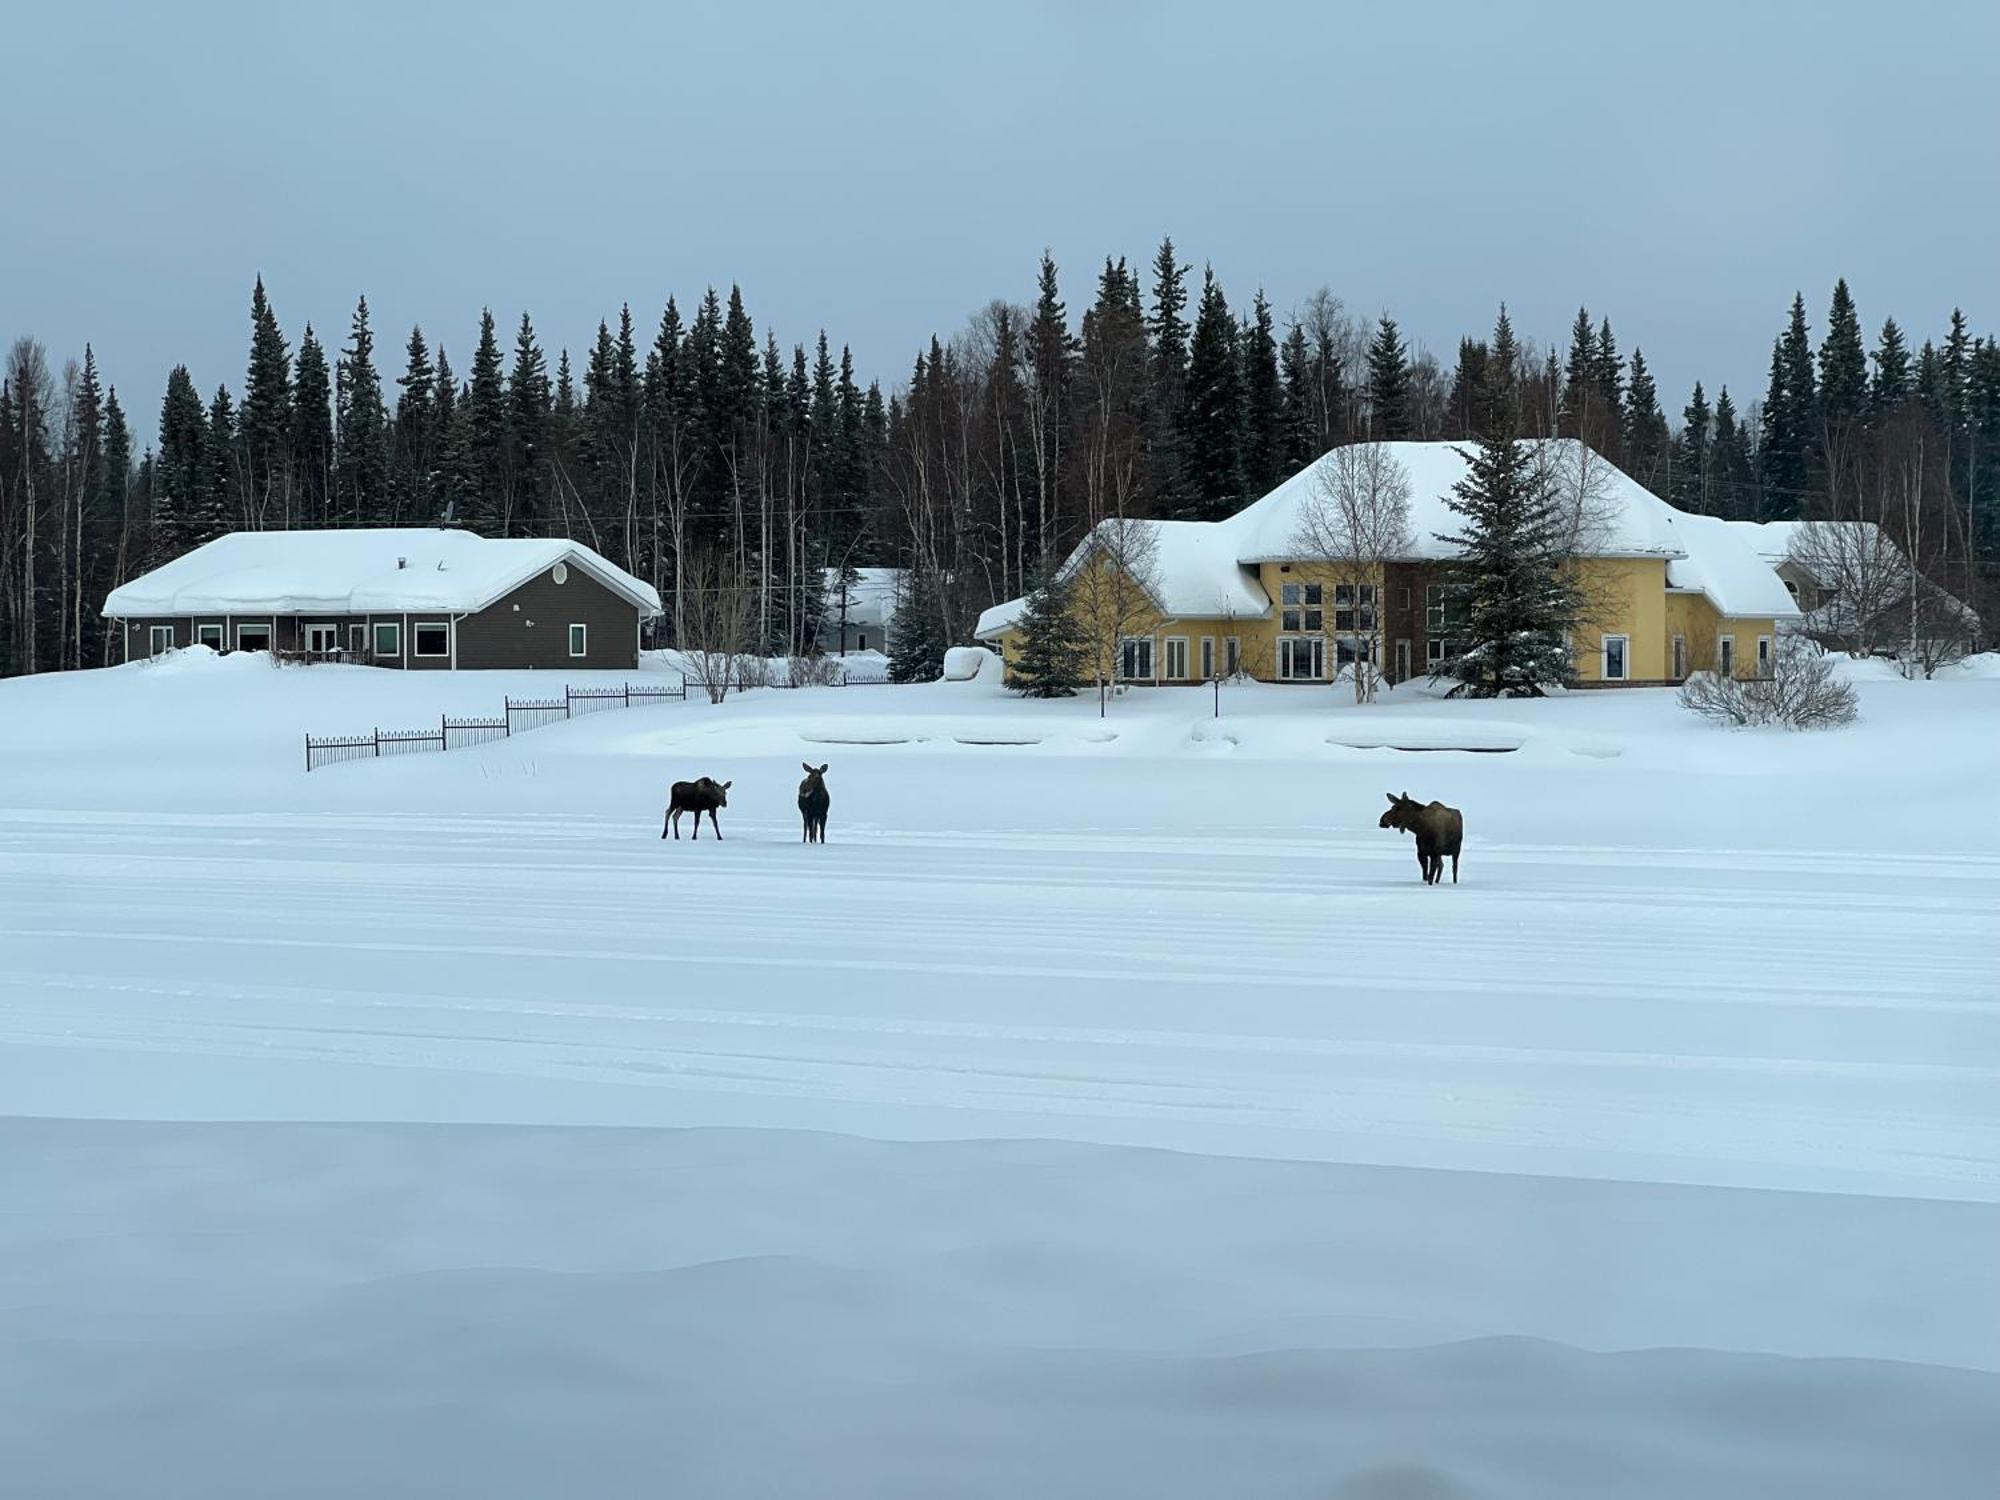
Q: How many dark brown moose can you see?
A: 3